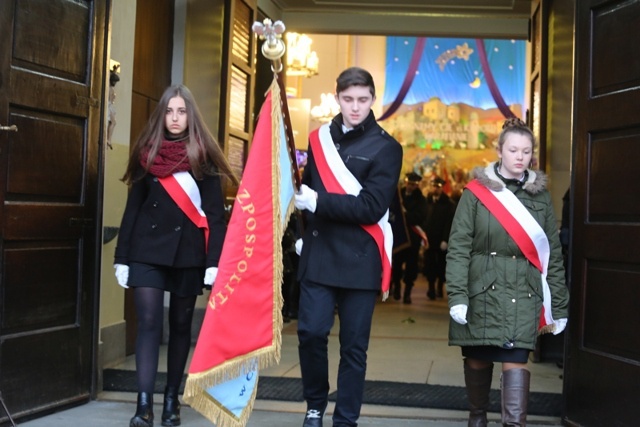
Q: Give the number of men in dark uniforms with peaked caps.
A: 2